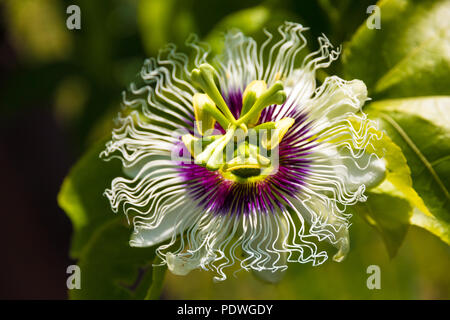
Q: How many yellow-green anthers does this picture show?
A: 5